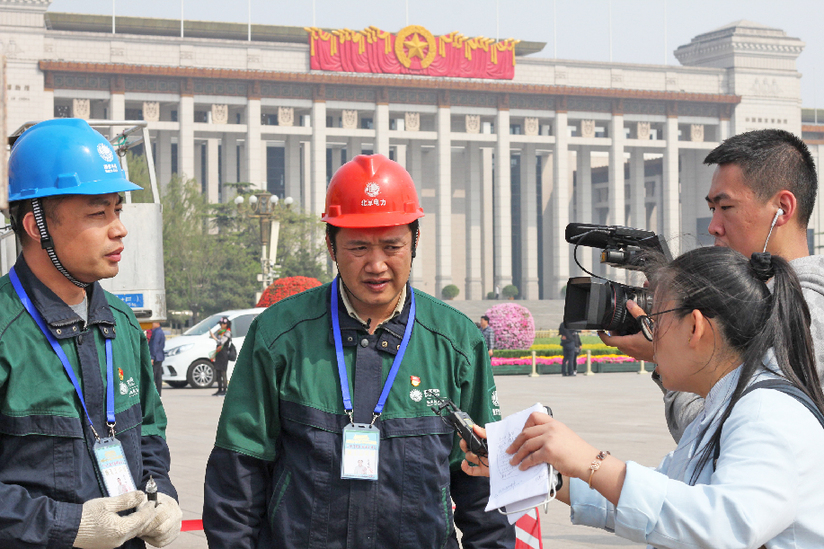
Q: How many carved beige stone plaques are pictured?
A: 11